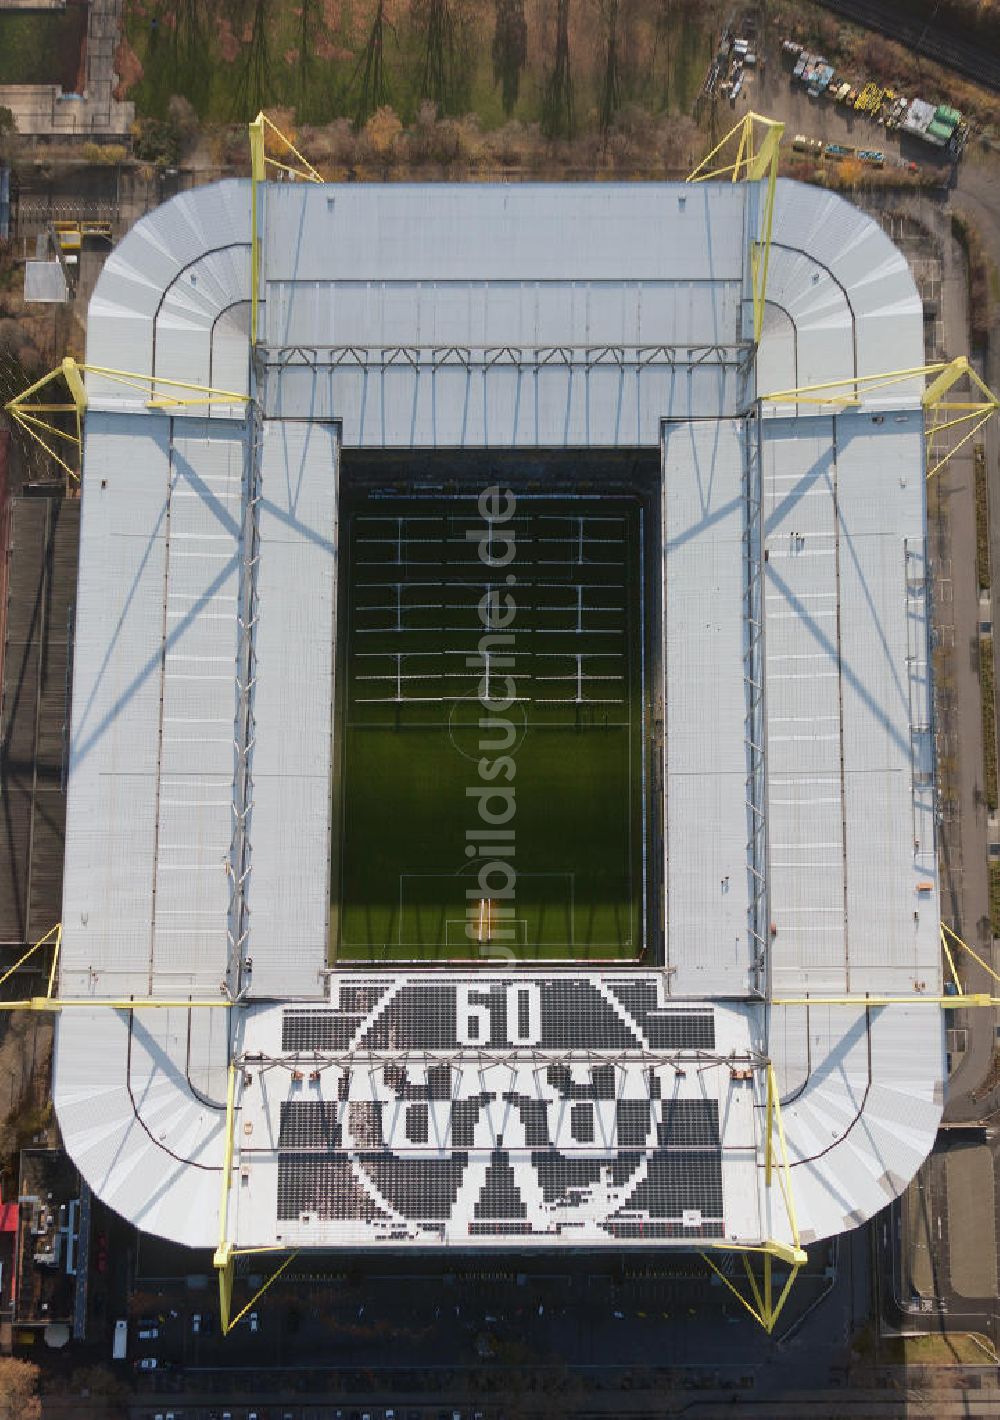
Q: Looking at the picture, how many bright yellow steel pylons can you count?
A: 8